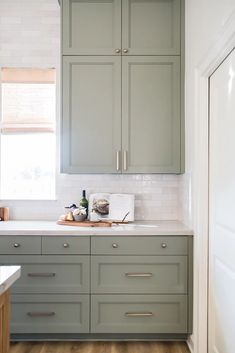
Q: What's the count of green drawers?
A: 7